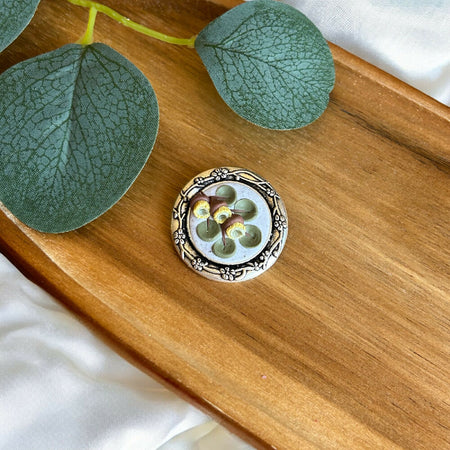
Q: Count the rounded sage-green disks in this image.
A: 5